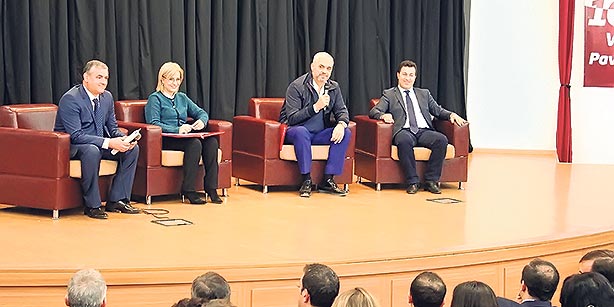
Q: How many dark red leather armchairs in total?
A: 4